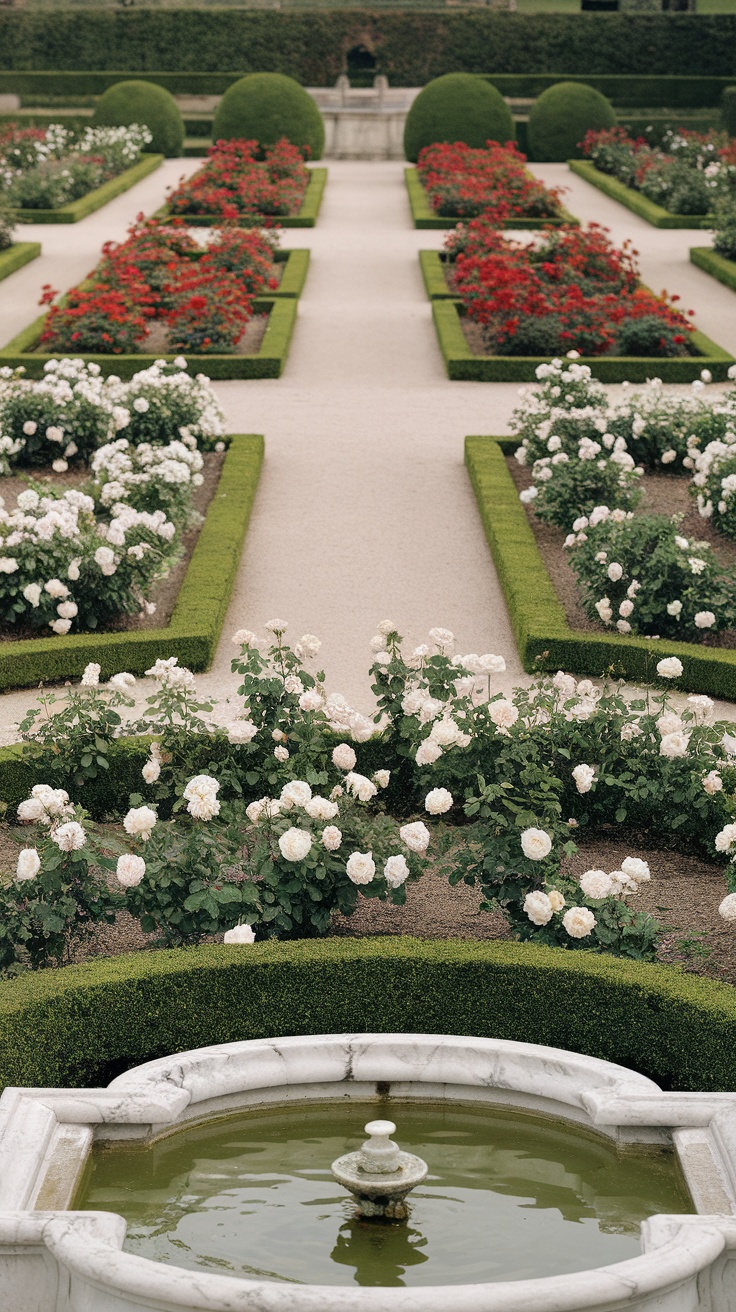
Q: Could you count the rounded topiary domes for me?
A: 4